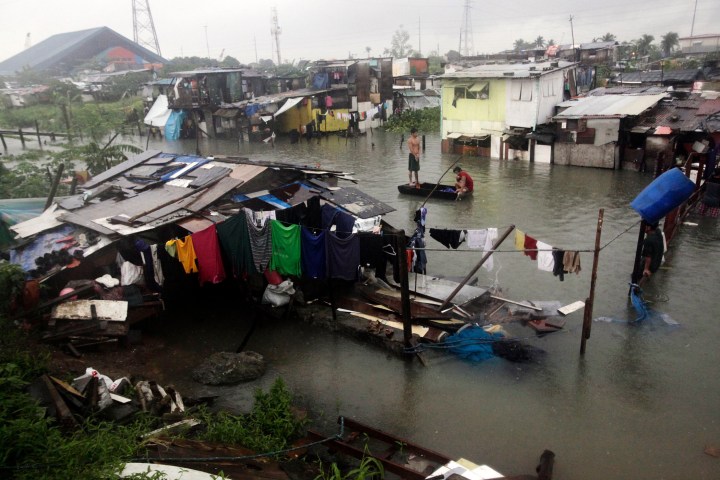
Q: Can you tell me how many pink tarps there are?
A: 0